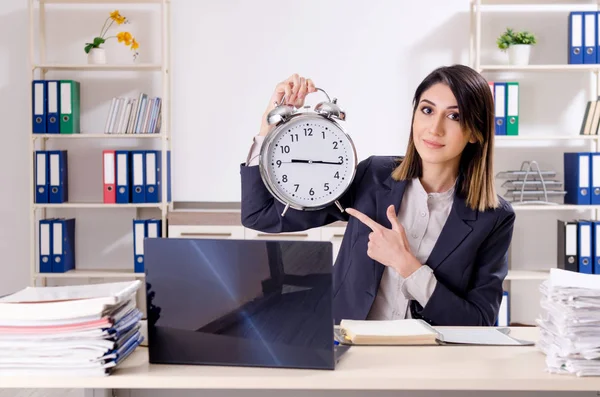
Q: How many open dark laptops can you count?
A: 1